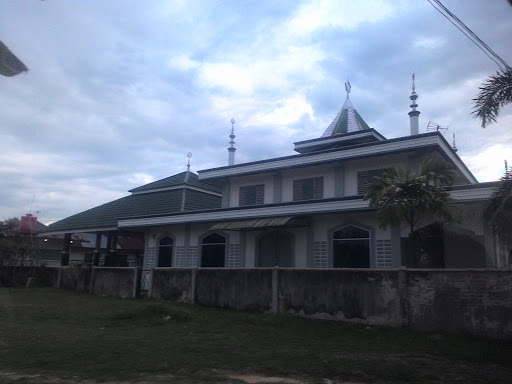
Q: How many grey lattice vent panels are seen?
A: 6